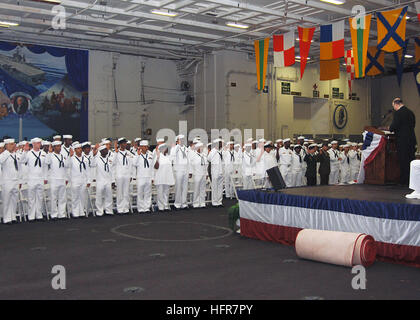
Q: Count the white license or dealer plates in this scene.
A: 0